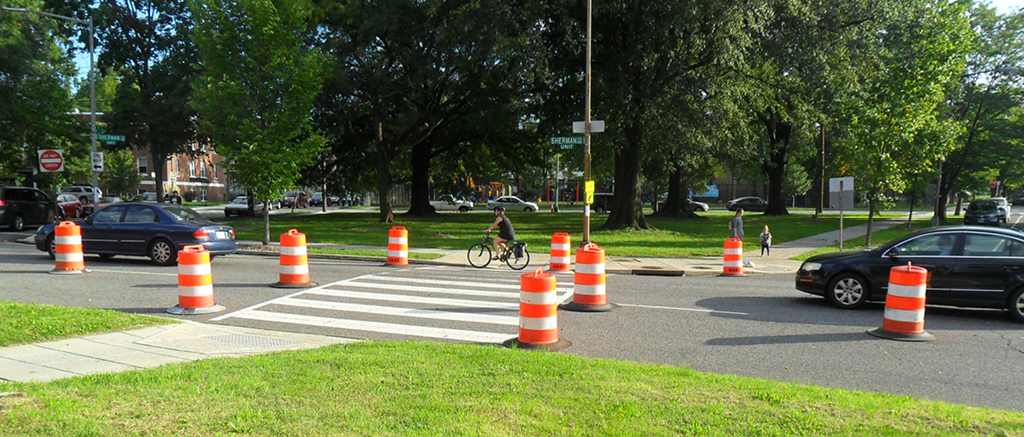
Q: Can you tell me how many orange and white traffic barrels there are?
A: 9